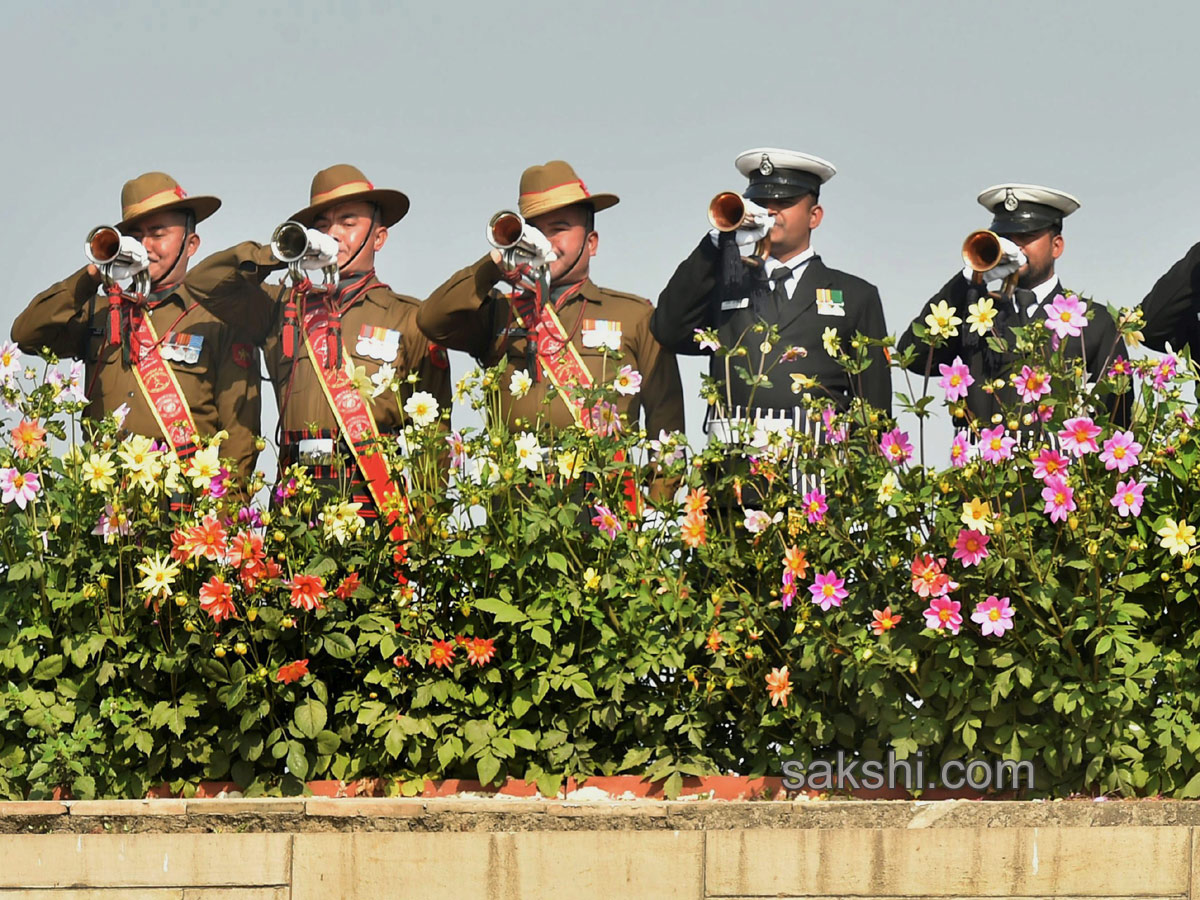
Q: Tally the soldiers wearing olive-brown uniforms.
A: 3